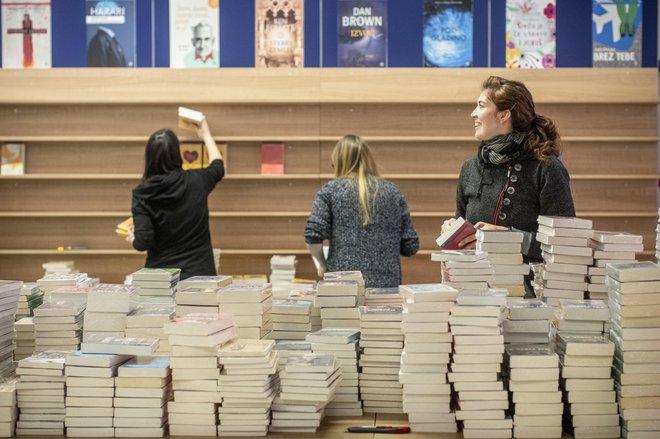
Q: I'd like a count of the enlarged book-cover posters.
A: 8